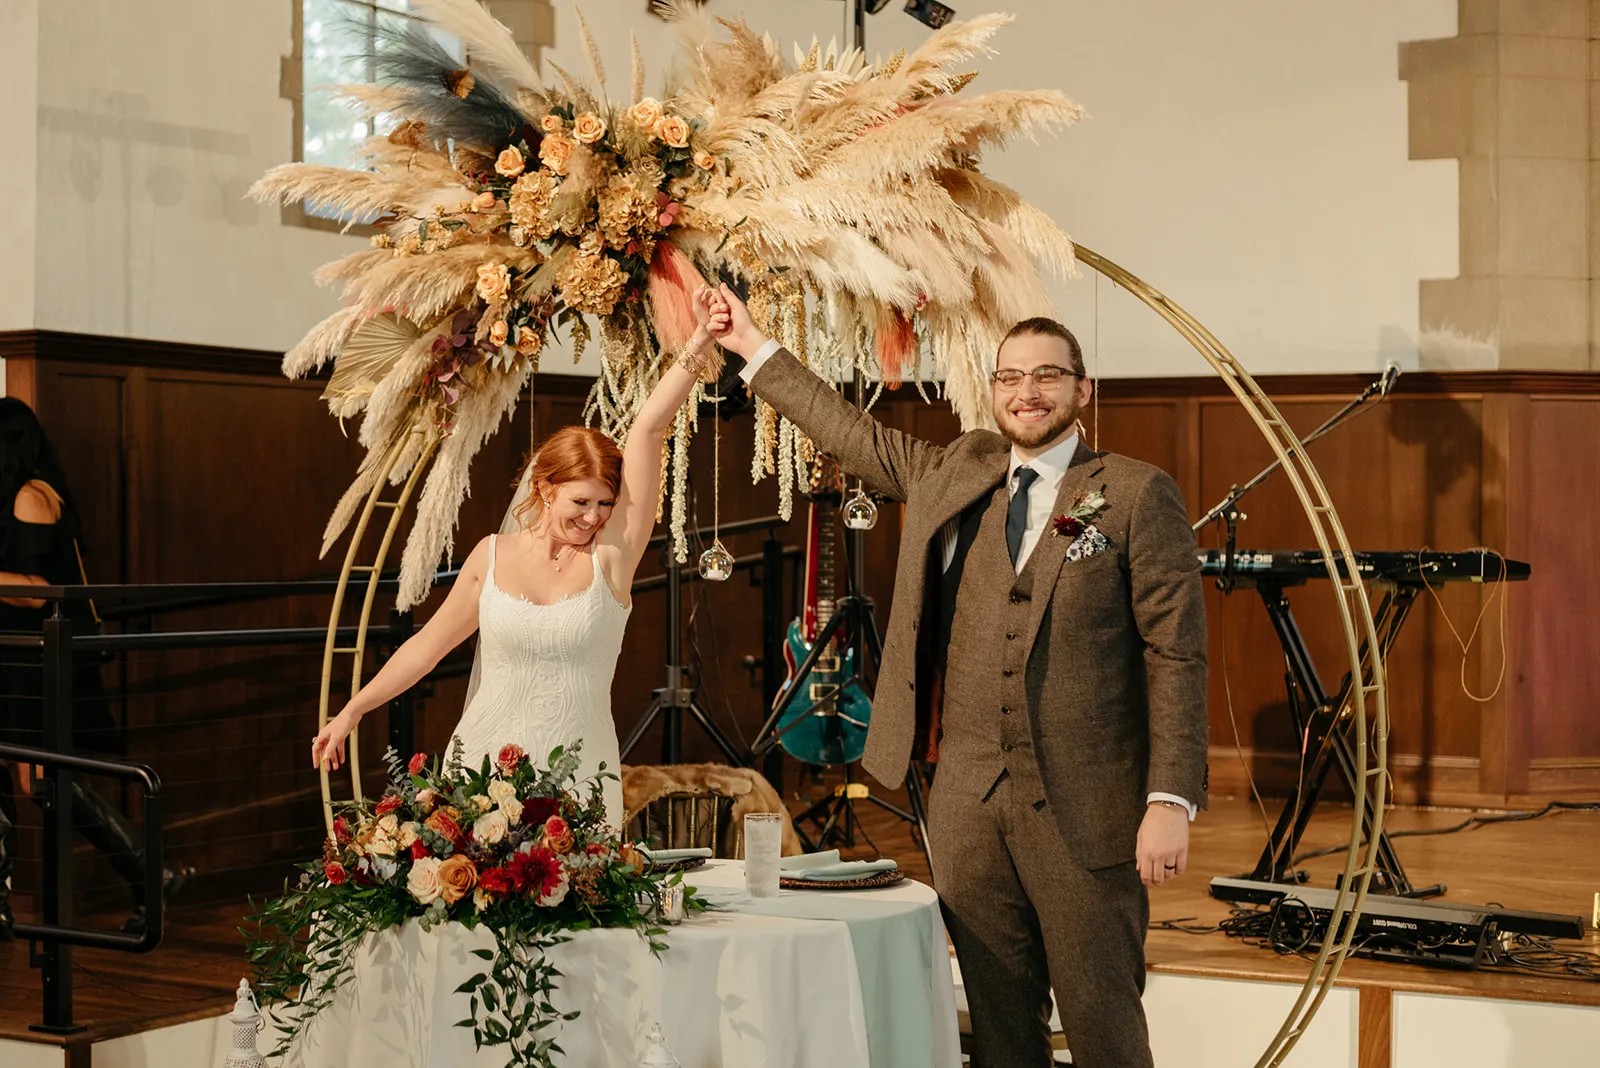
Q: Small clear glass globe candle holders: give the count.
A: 2